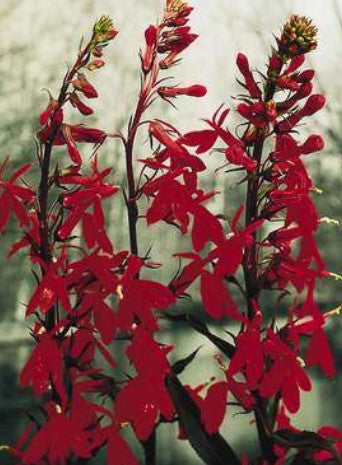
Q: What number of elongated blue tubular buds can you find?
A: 0